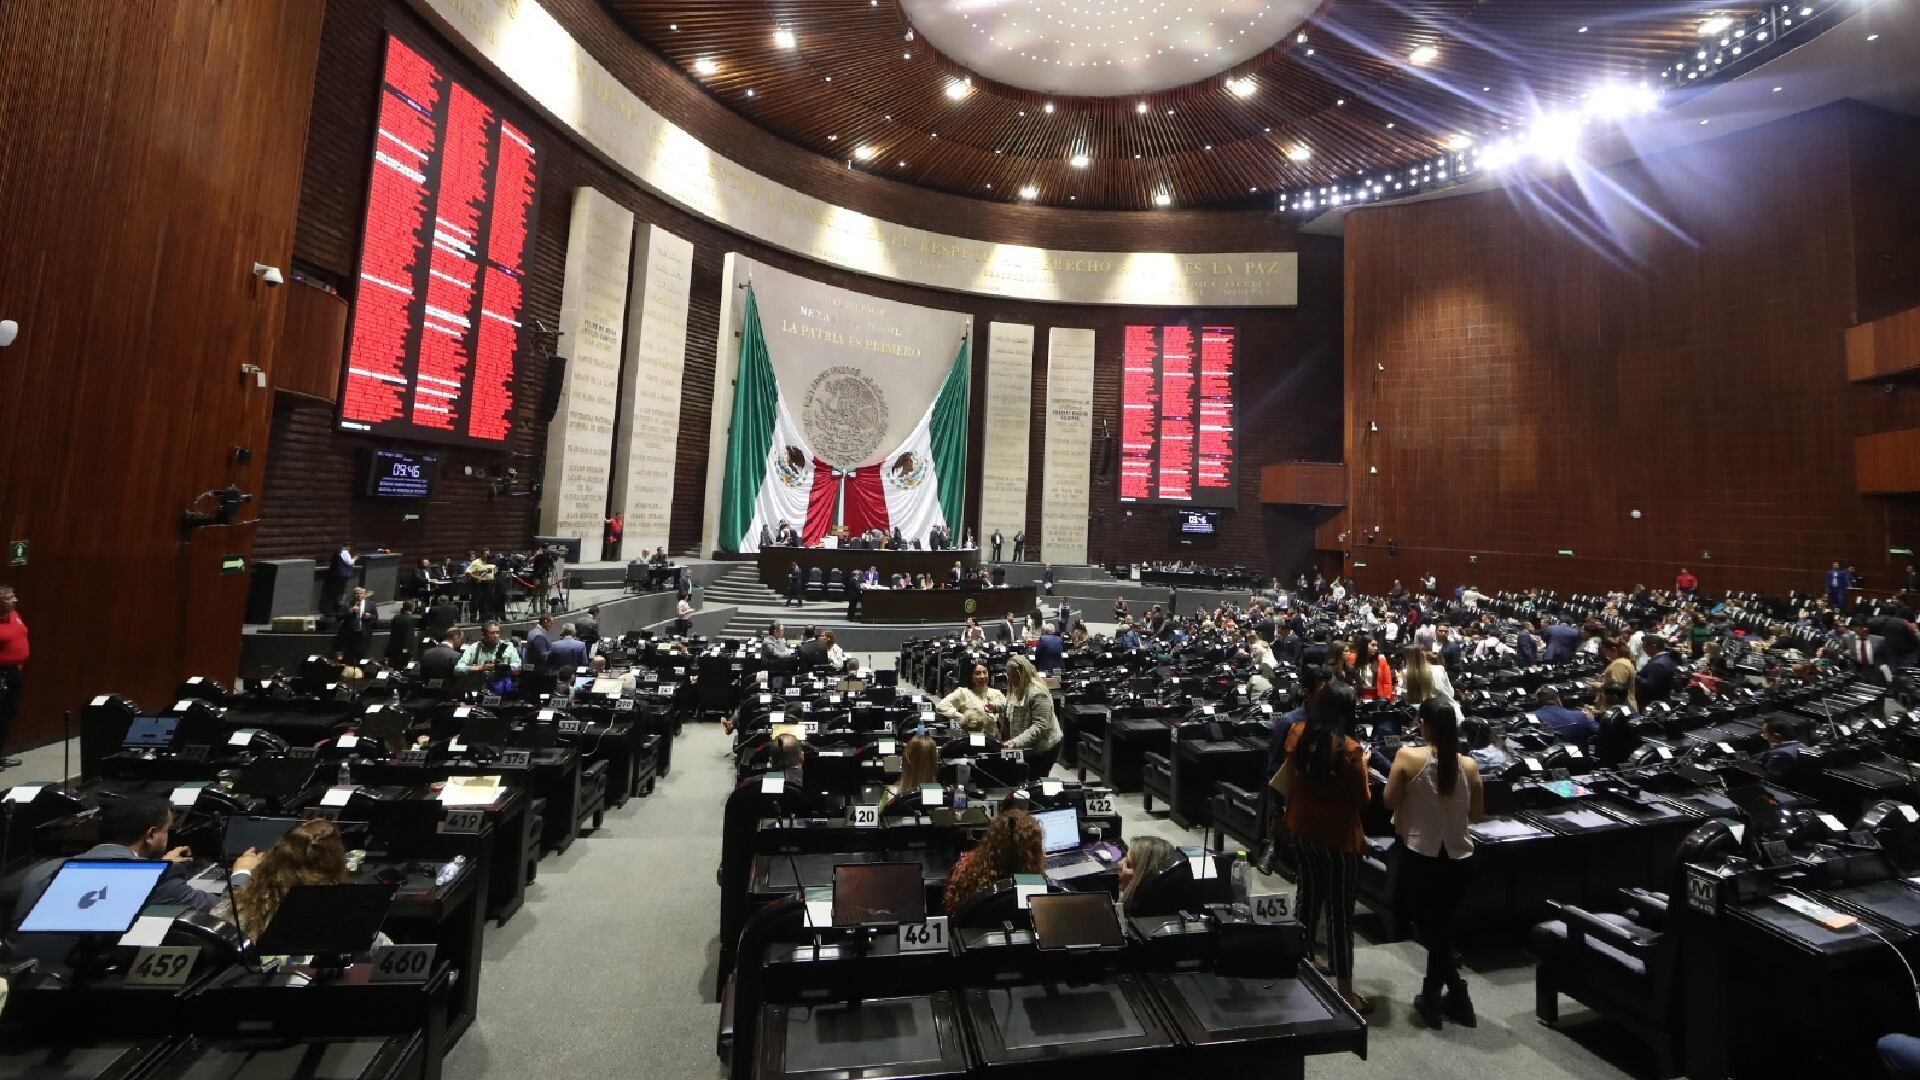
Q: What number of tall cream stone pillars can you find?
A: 4